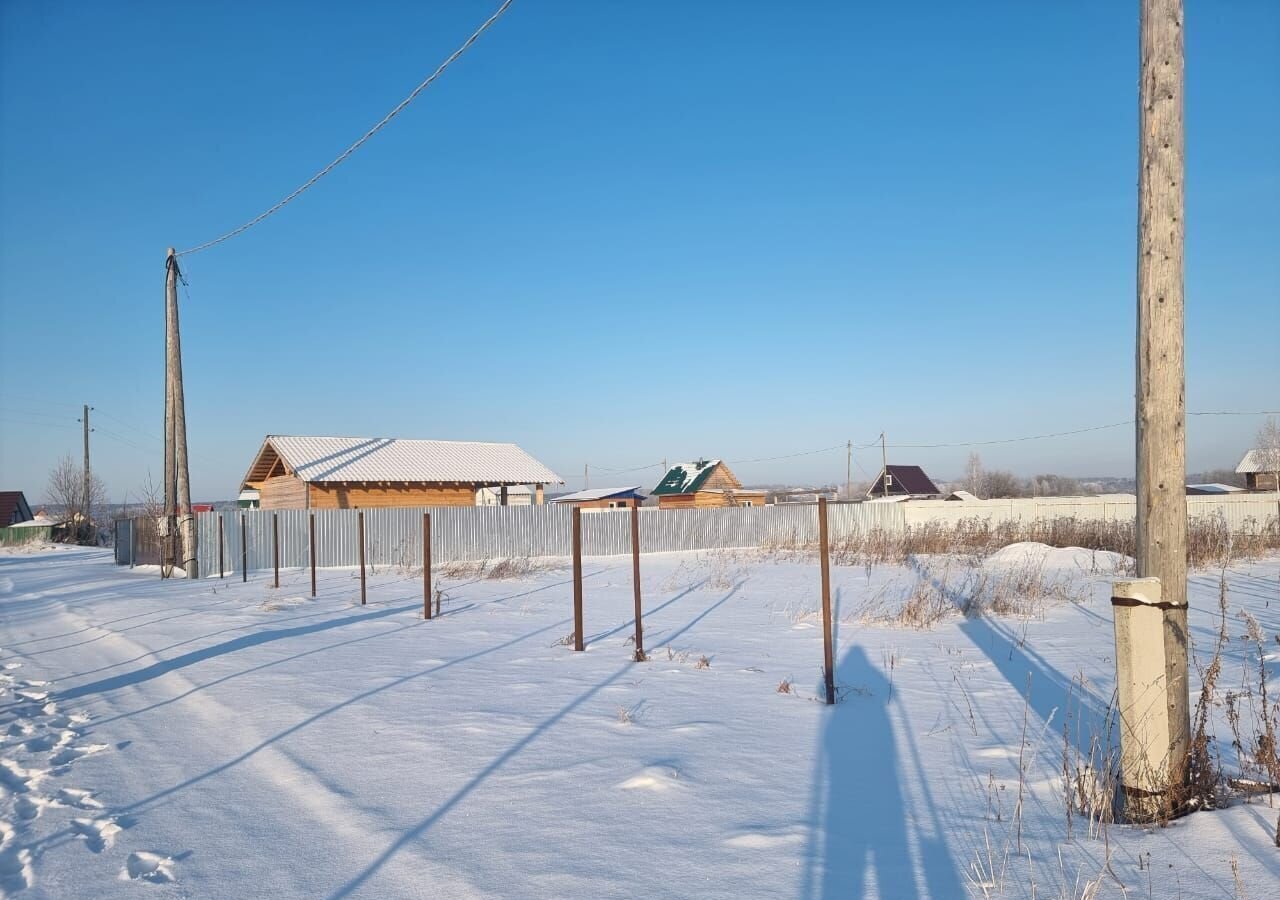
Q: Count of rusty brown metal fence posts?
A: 9